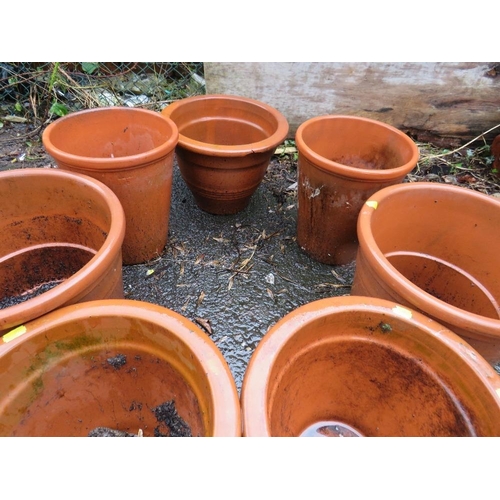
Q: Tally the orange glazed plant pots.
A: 7